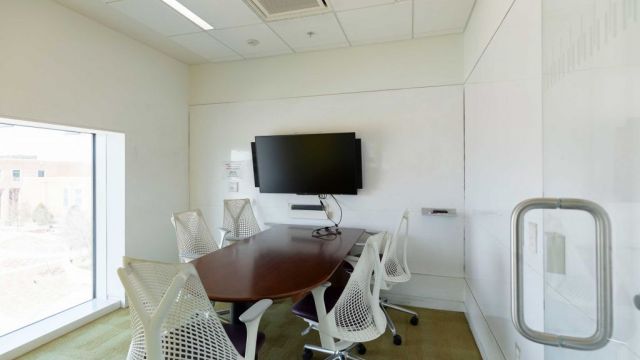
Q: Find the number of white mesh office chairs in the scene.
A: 6